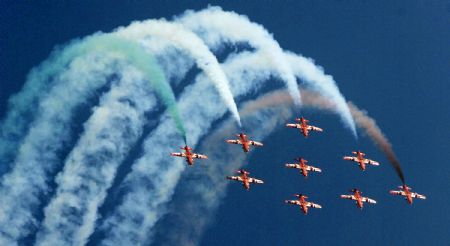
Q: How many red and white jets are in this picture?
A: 9